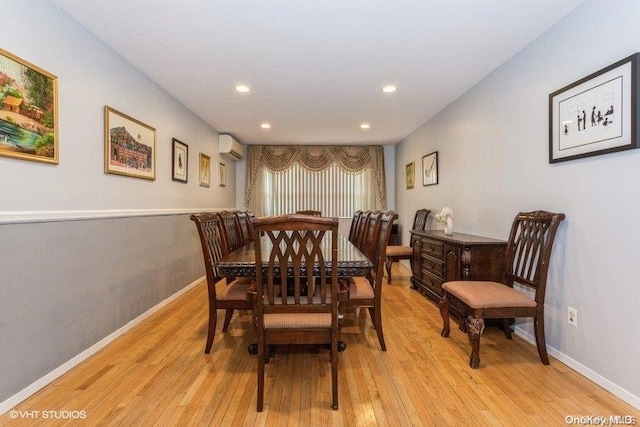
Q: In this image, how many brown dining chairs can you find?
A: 12